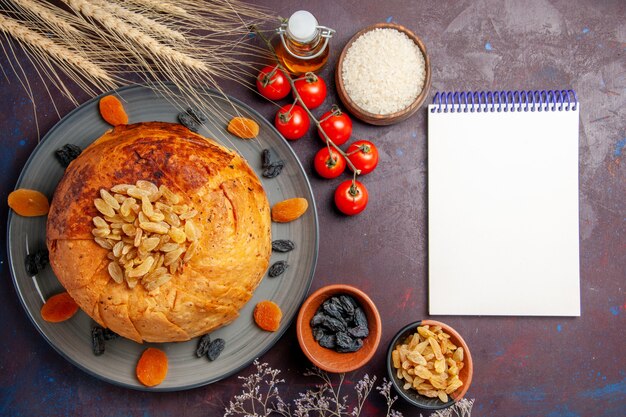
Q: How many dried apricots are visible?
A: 7